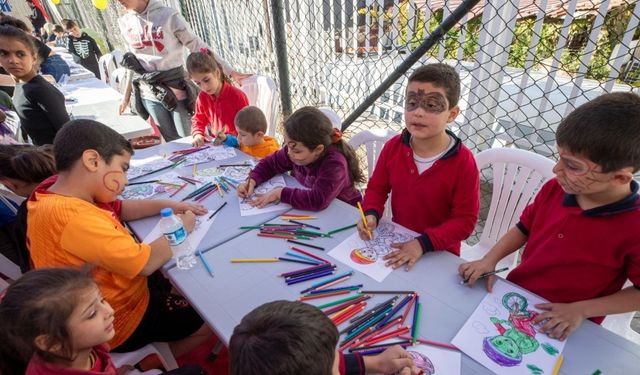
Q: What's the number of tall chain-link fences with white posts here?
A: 1